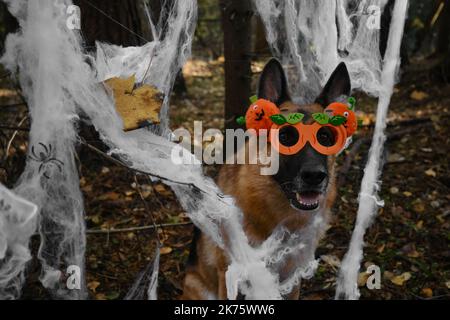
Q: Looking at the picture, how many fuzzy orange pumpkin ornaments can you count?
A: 2